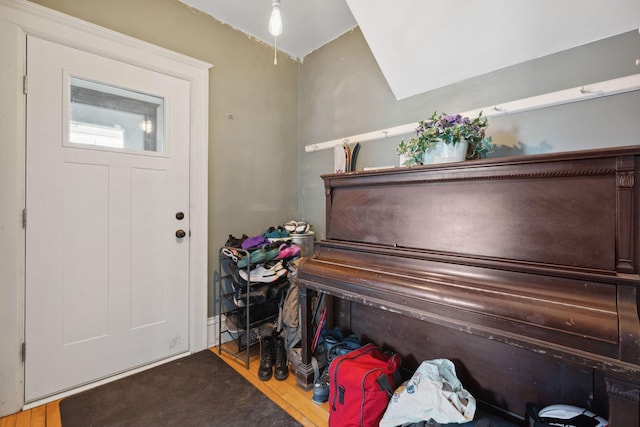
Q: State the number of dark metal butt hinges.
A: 3